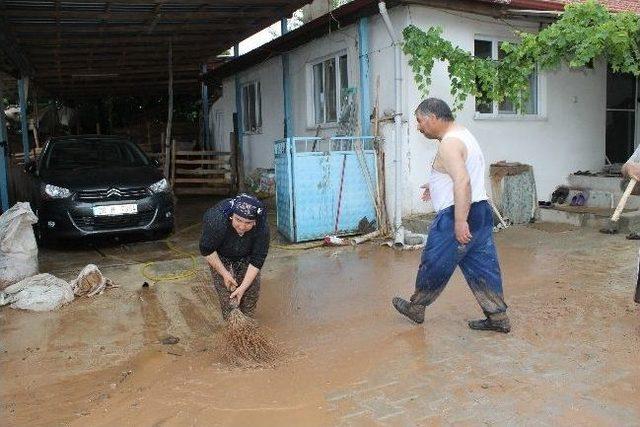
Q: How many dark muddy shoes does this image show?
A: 2